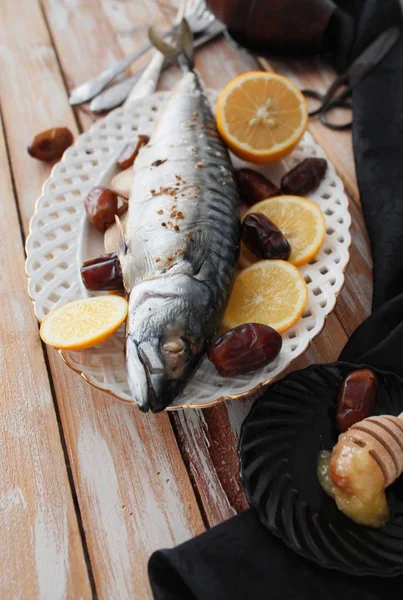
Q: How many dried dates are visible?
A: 9